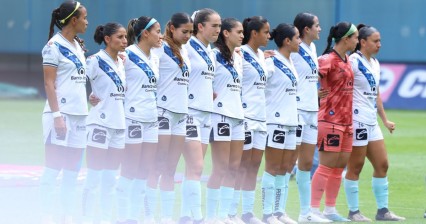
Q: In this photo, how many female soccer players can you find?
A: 11